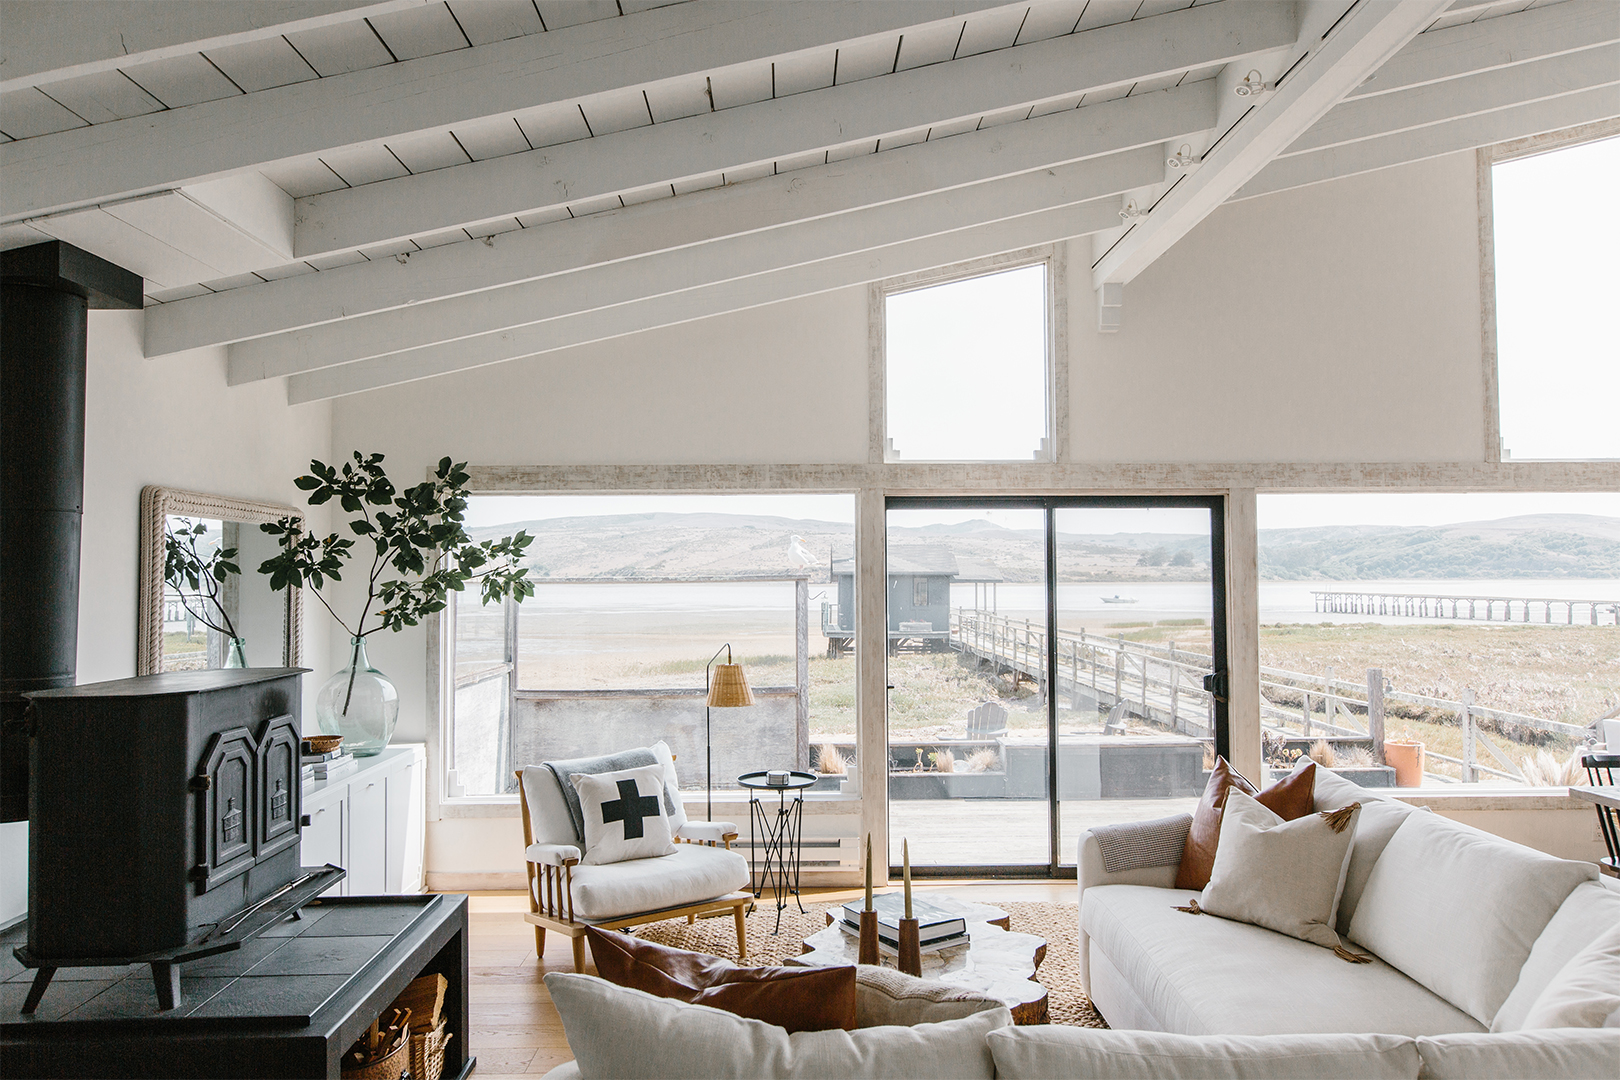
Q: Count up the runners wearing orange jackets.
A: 0